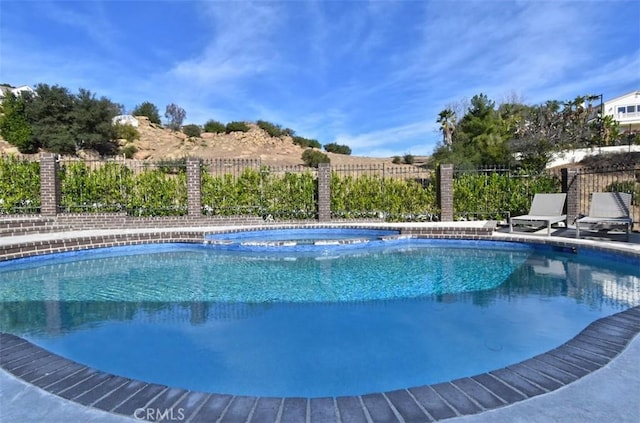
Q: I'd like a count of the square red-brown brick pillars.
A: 5